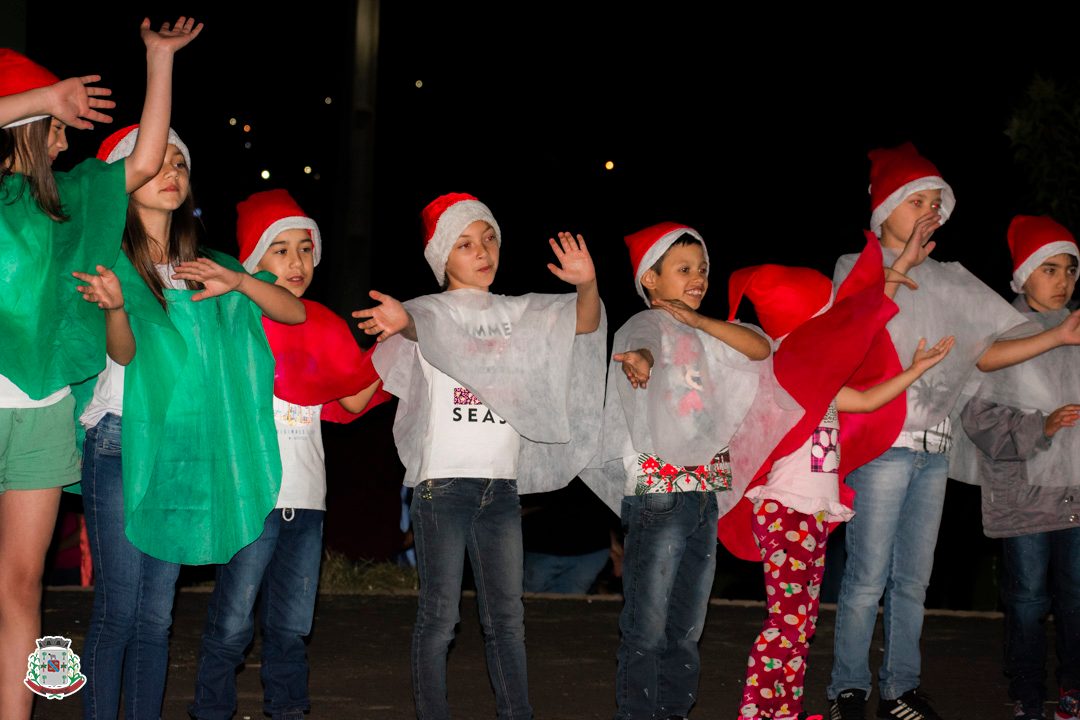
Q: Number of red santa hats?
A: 8